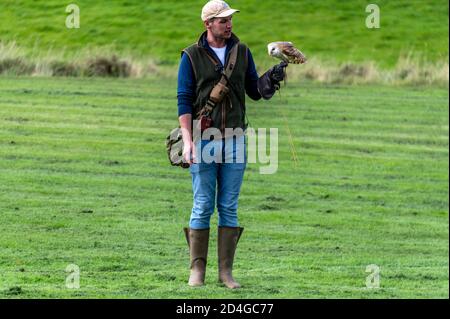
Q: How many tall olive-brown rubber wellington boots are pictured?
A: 2